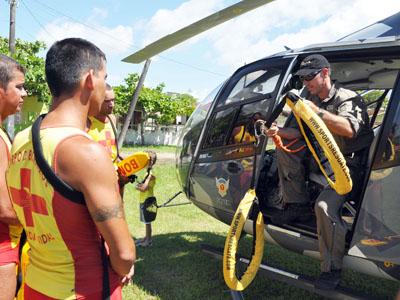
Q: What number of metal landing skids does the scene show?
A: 1